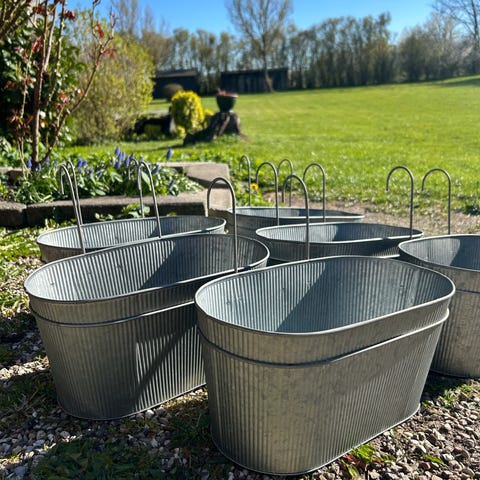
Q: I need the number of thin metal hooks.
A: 12